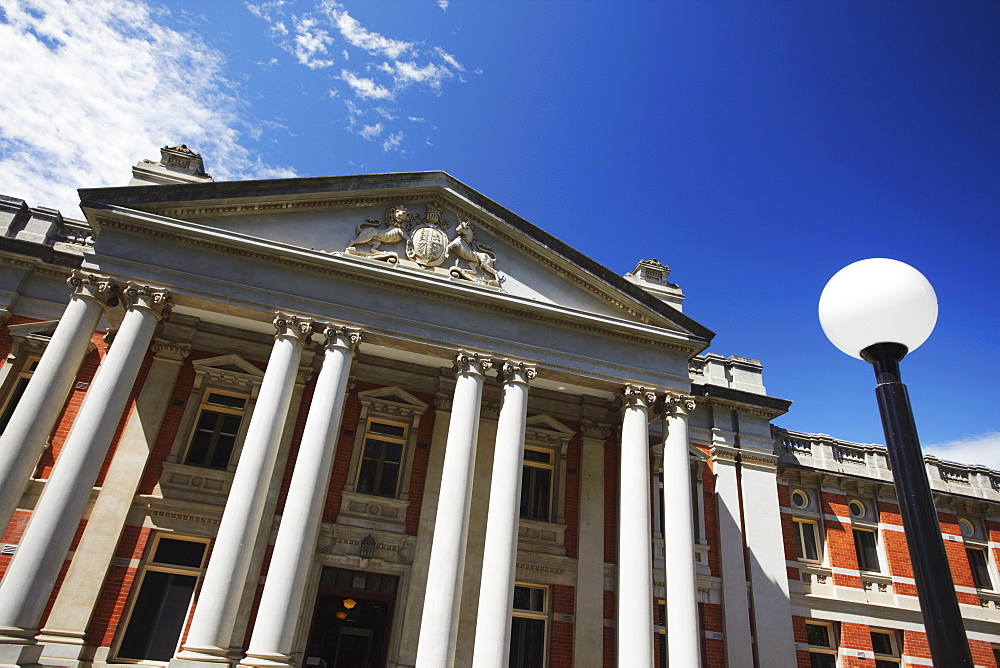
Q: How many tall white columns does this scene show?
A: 8